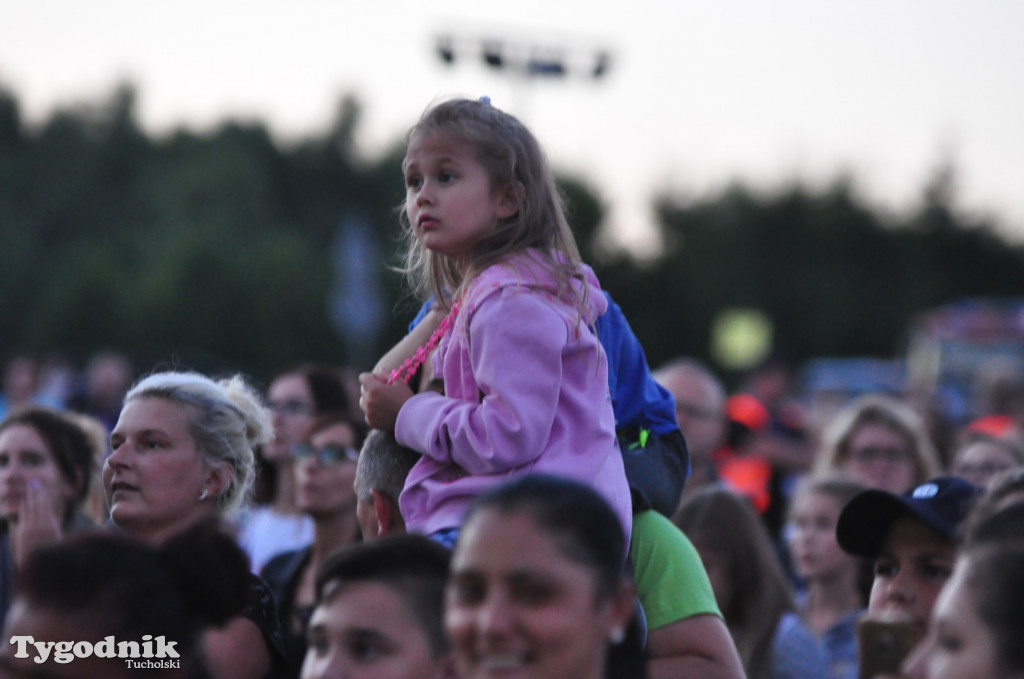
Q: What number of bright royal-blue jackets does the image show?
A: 1